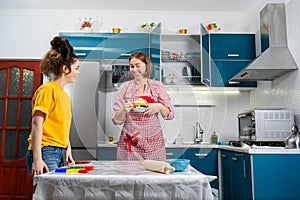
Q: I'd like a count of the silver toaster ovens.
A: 1